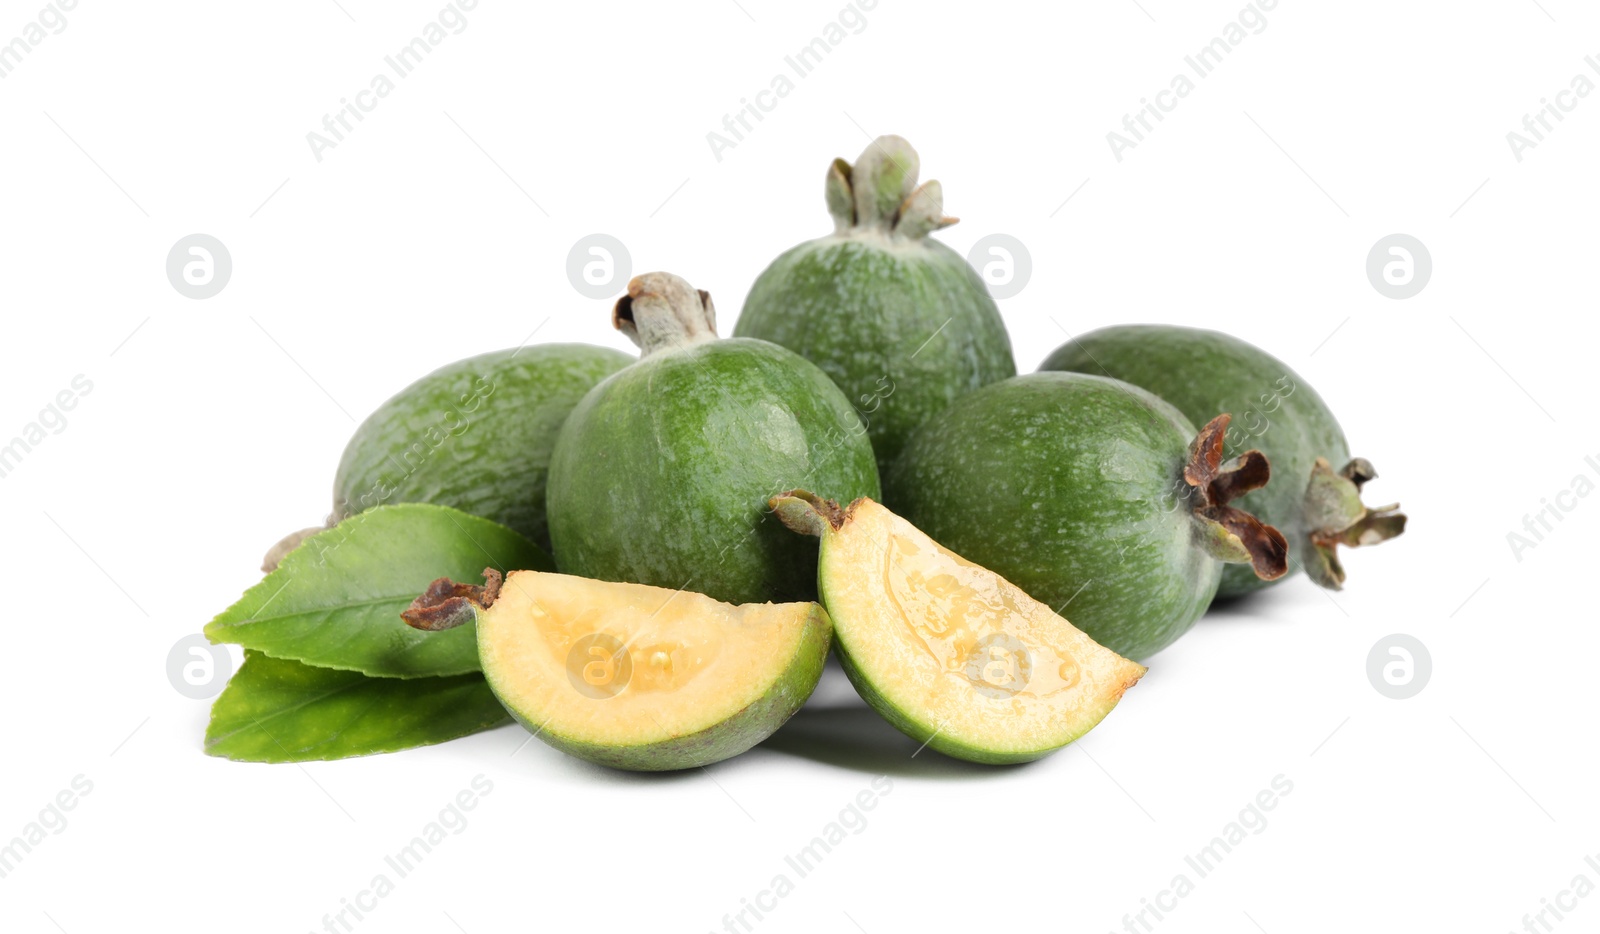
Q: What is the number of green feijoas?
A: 5